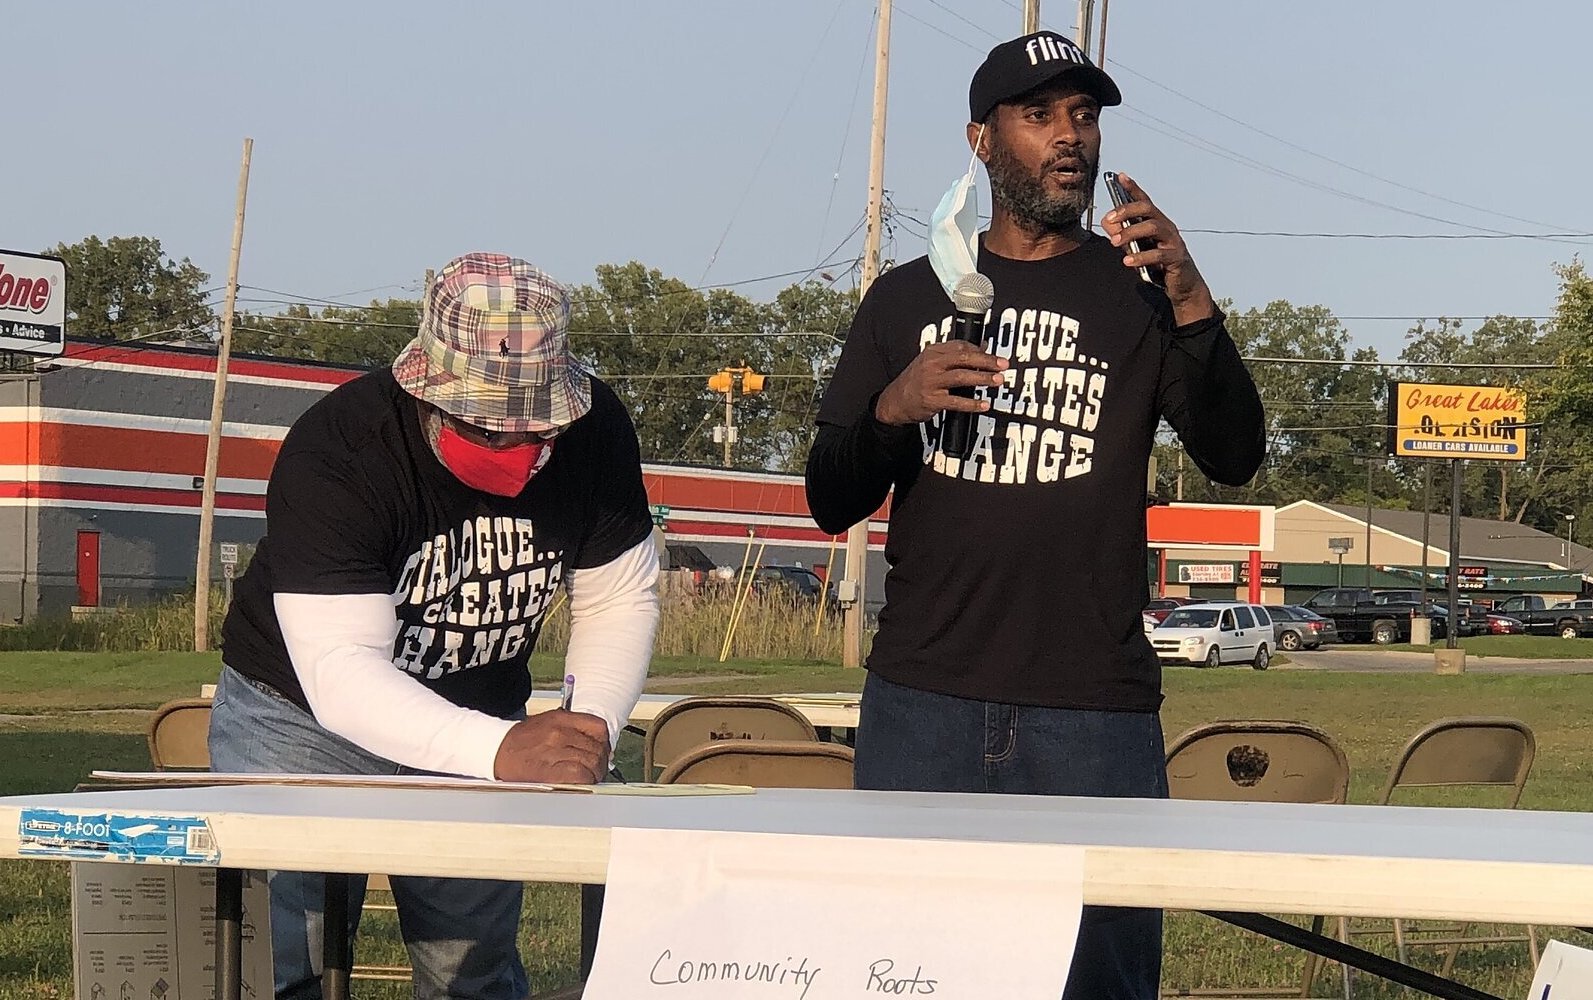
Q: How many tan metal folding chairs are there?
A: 5